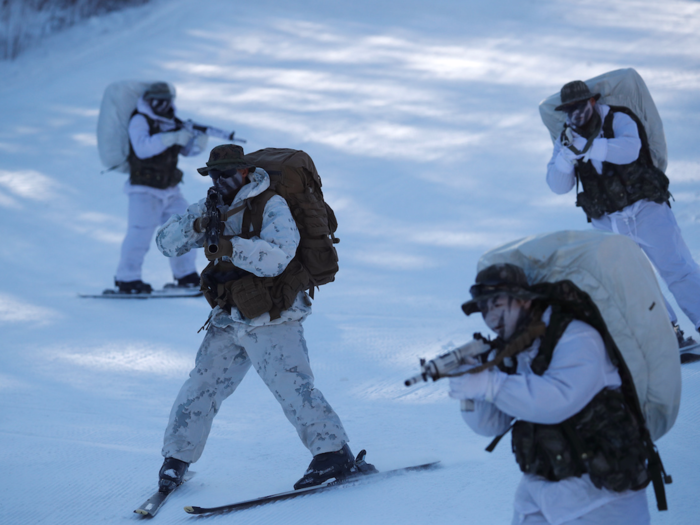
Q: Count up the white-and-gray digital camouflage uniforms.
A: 1